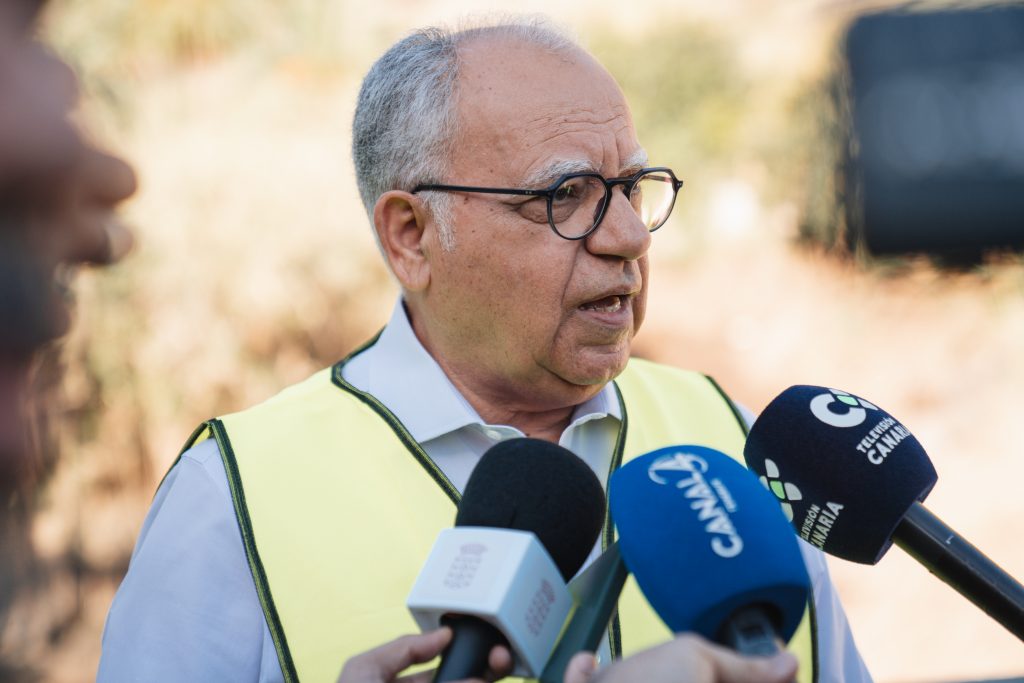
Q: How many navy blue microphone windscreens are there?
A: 1